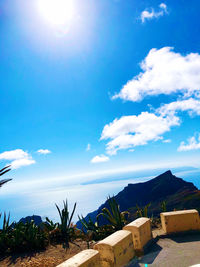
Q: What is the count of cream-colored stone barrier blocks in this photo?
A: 4